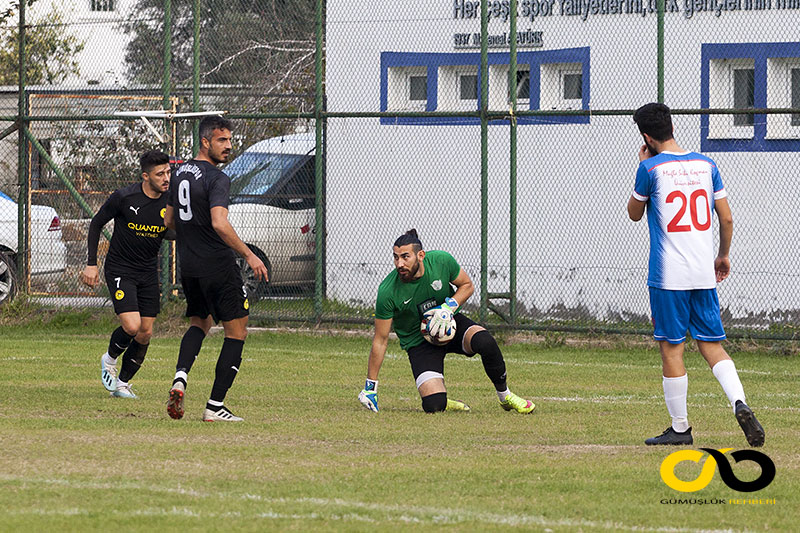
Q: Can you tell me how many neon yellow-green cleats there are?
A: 2